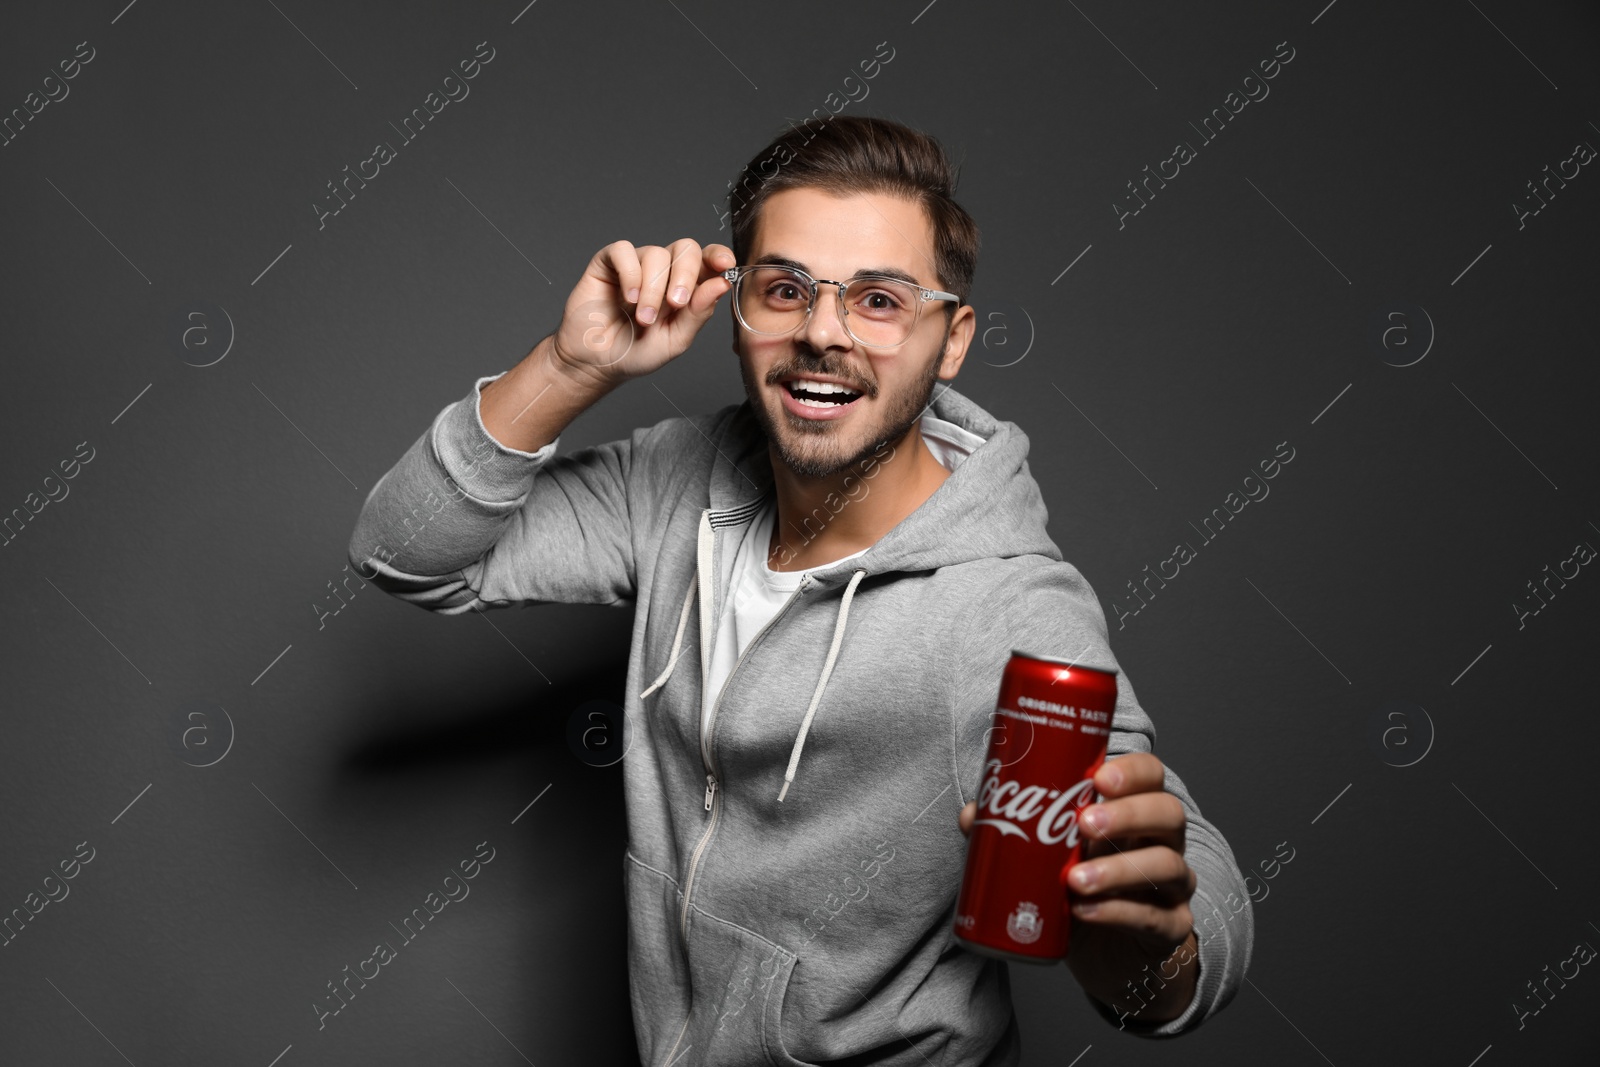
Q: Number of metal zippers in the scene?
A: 1